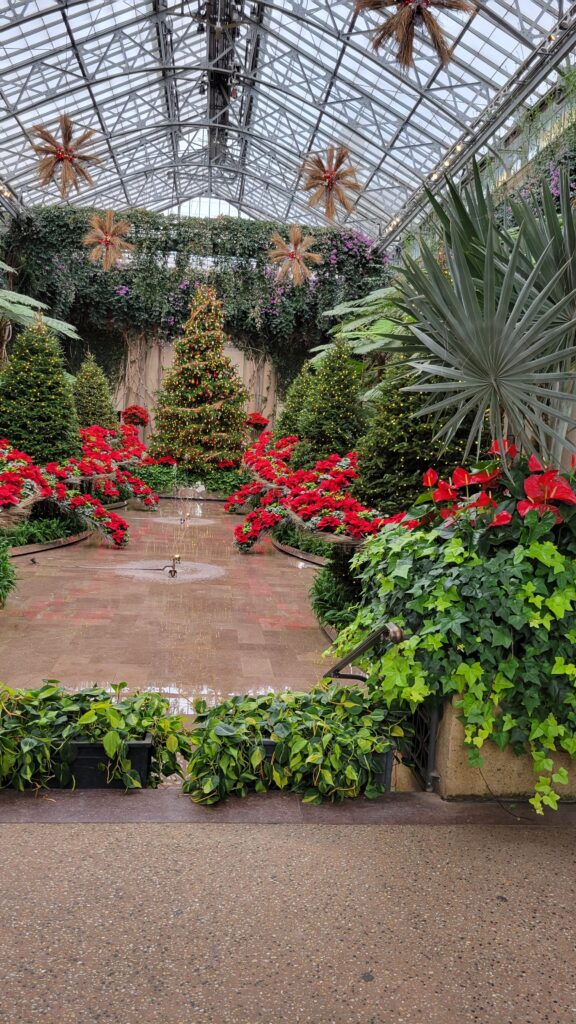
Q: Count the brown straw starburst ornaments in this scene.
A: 5